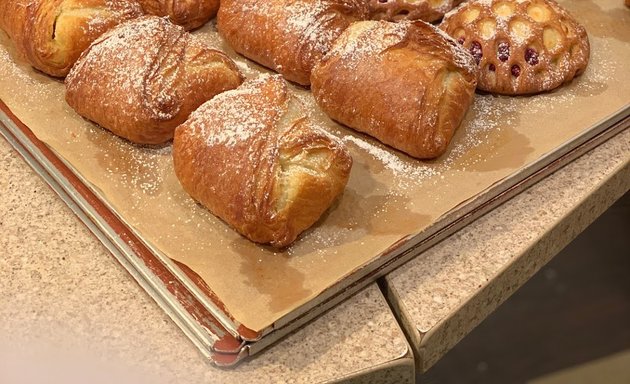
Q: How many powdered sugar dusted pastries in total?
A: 8